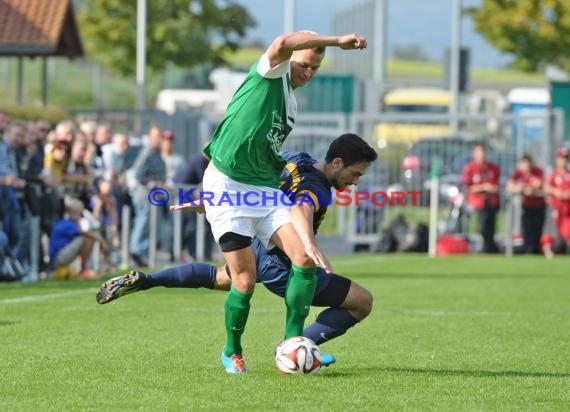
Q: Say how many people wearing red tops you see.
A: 3